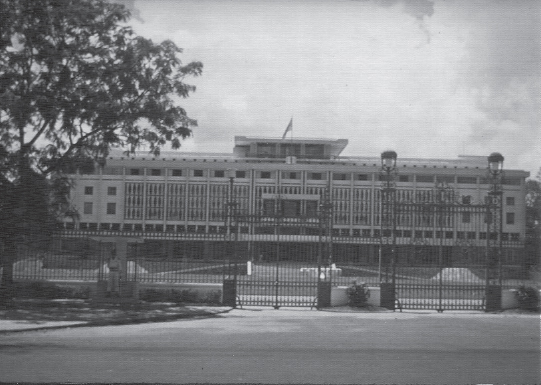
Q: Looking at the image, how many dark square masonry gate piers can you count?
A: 4